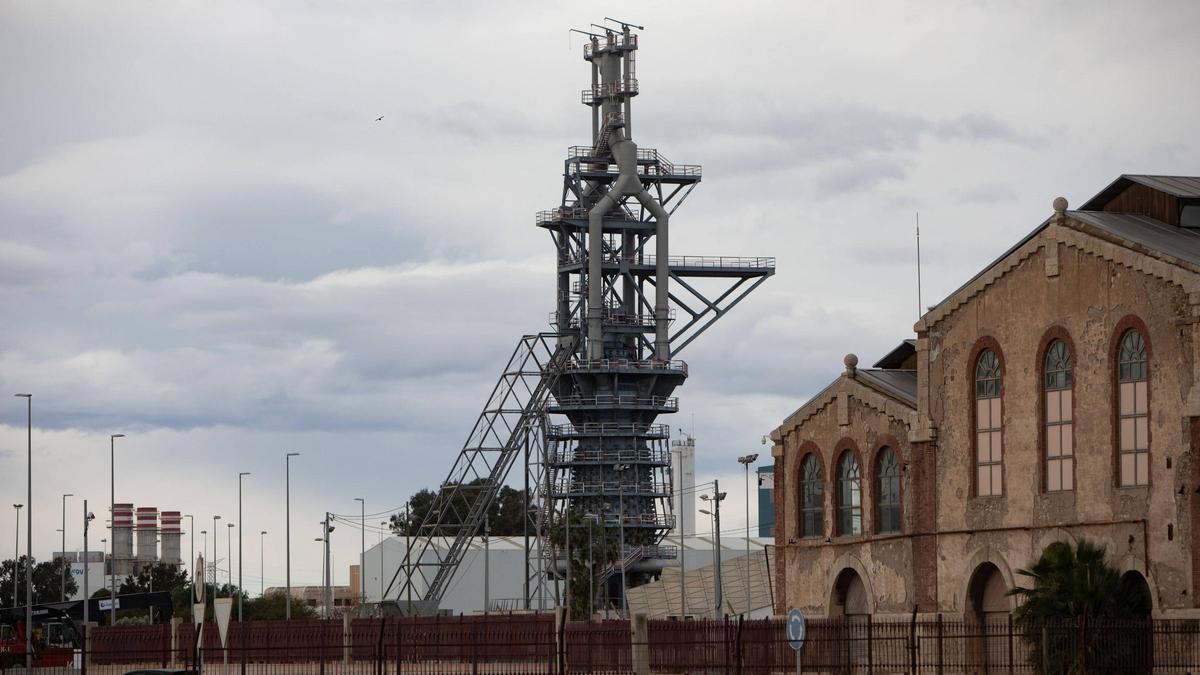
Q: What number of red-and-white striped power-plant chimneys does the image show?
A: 3